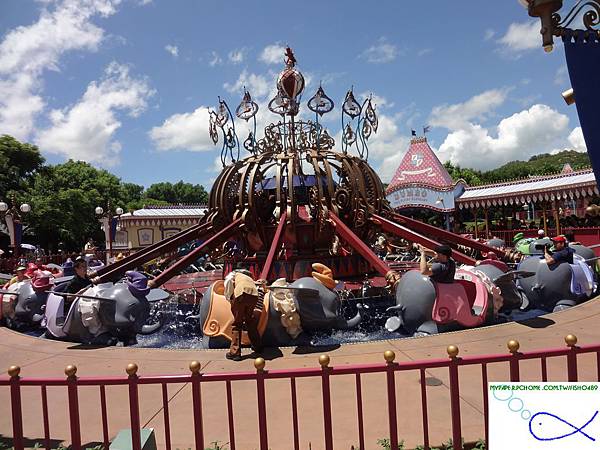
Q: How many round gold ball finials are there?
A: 10